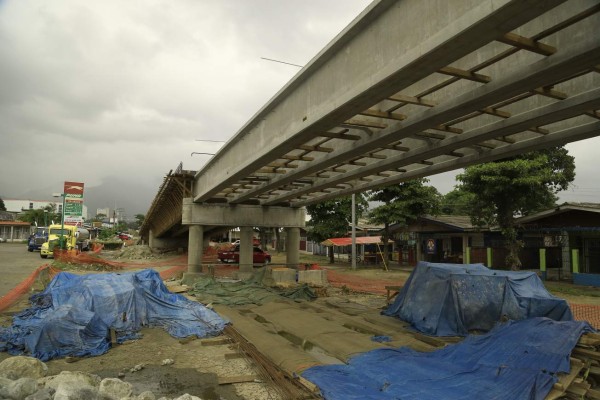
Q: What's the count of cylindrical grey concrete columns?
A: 3